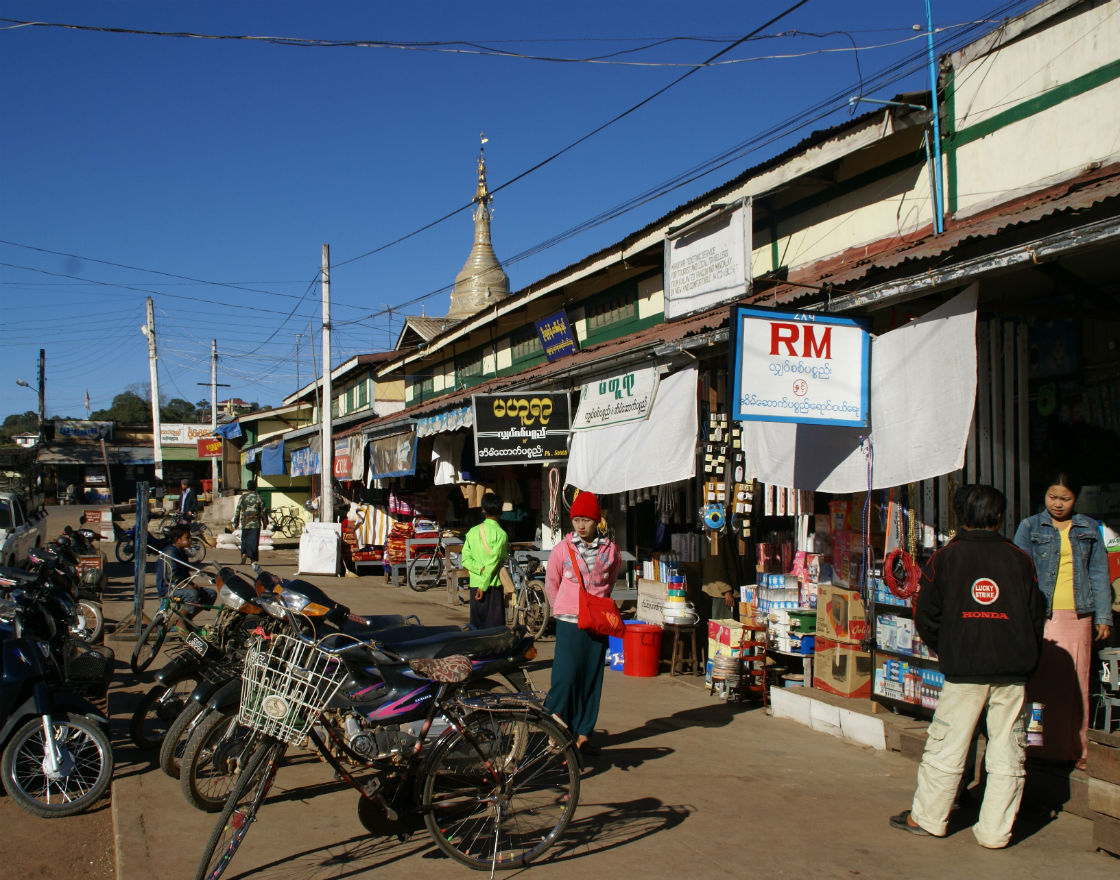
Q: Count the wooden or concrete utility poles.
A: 4